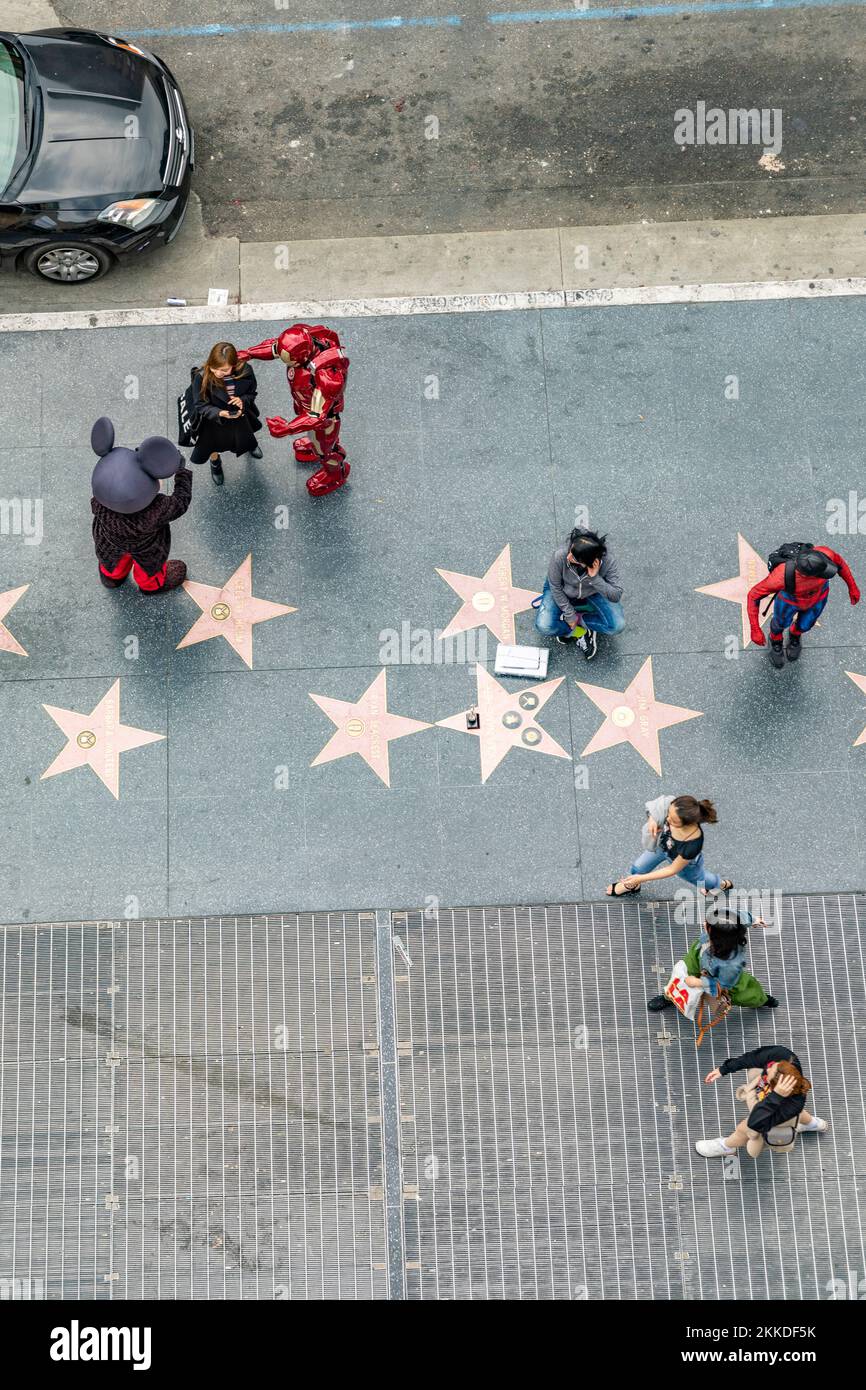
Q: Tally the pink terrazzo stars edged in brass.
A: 9